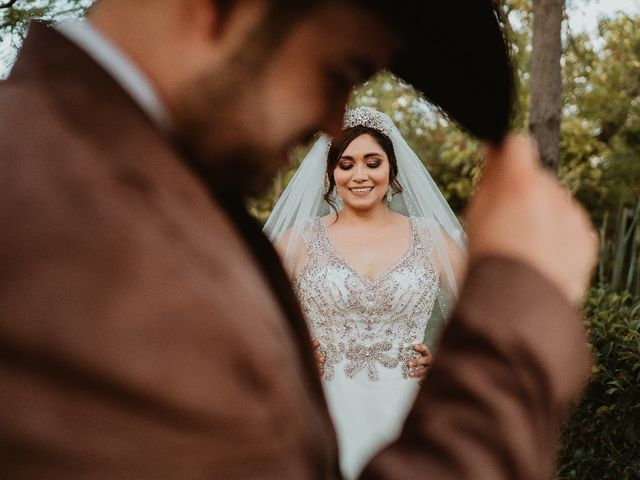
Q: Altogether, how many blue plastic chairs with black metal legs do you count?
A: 0